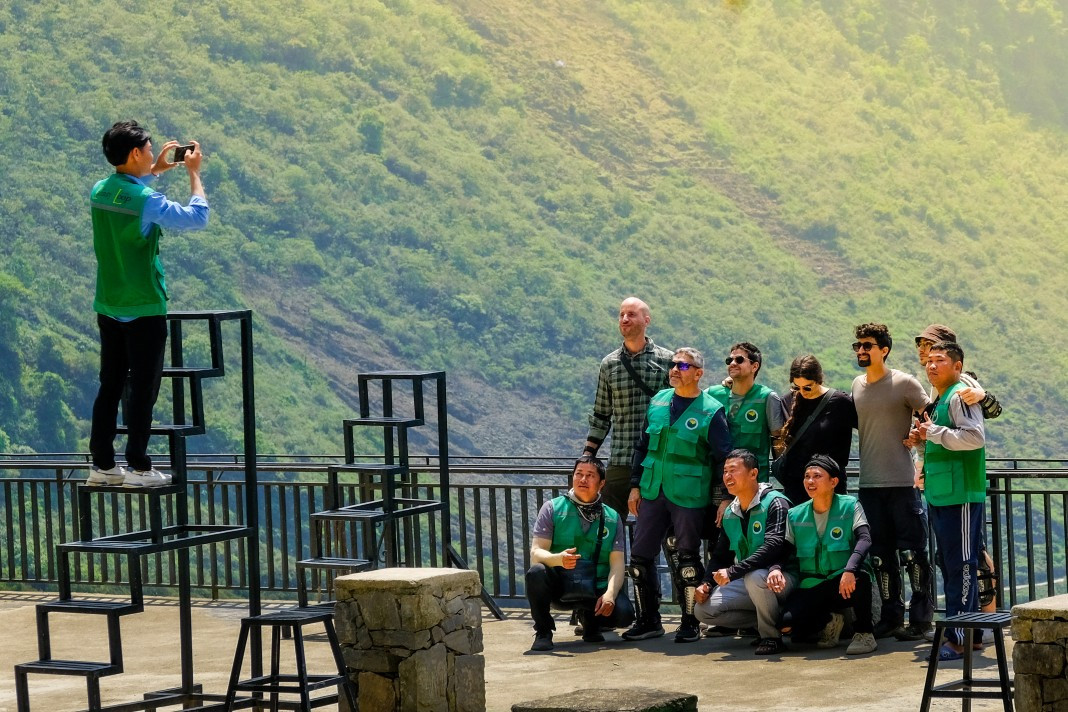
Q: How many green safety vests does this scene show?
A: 7